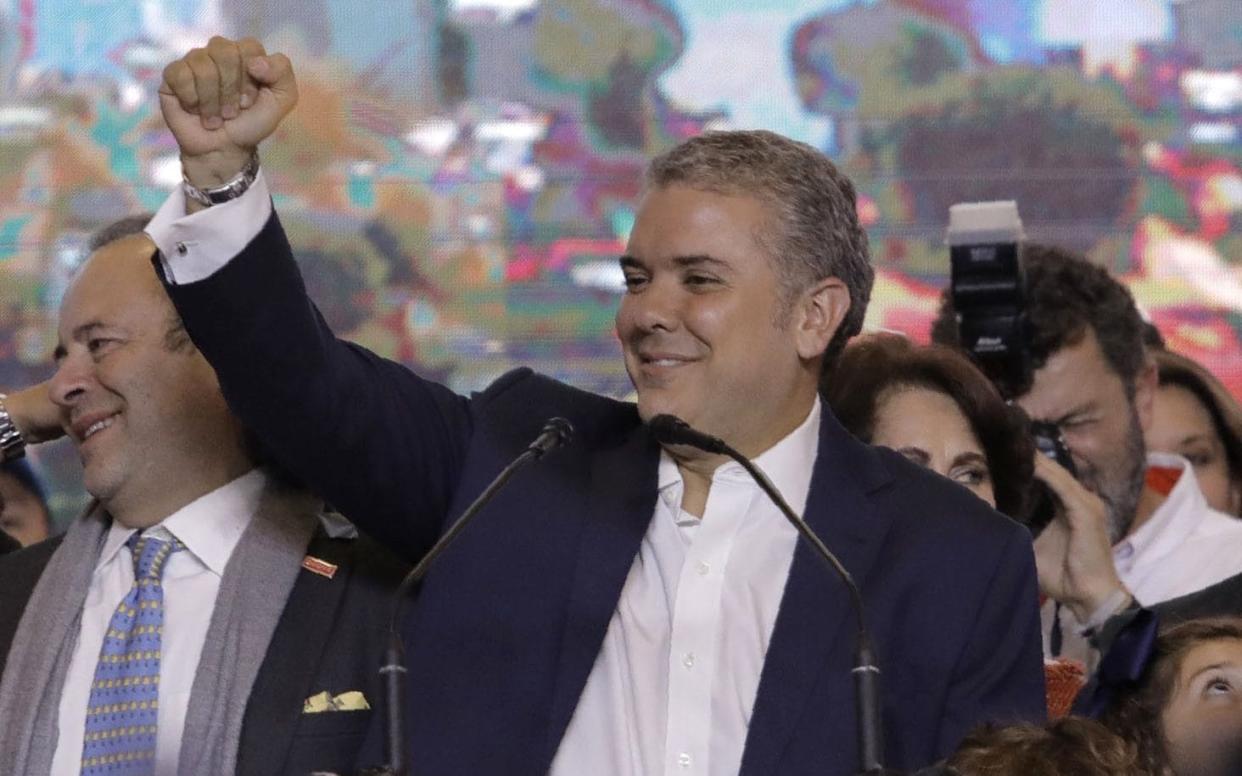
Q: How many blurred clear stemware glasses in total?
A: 0